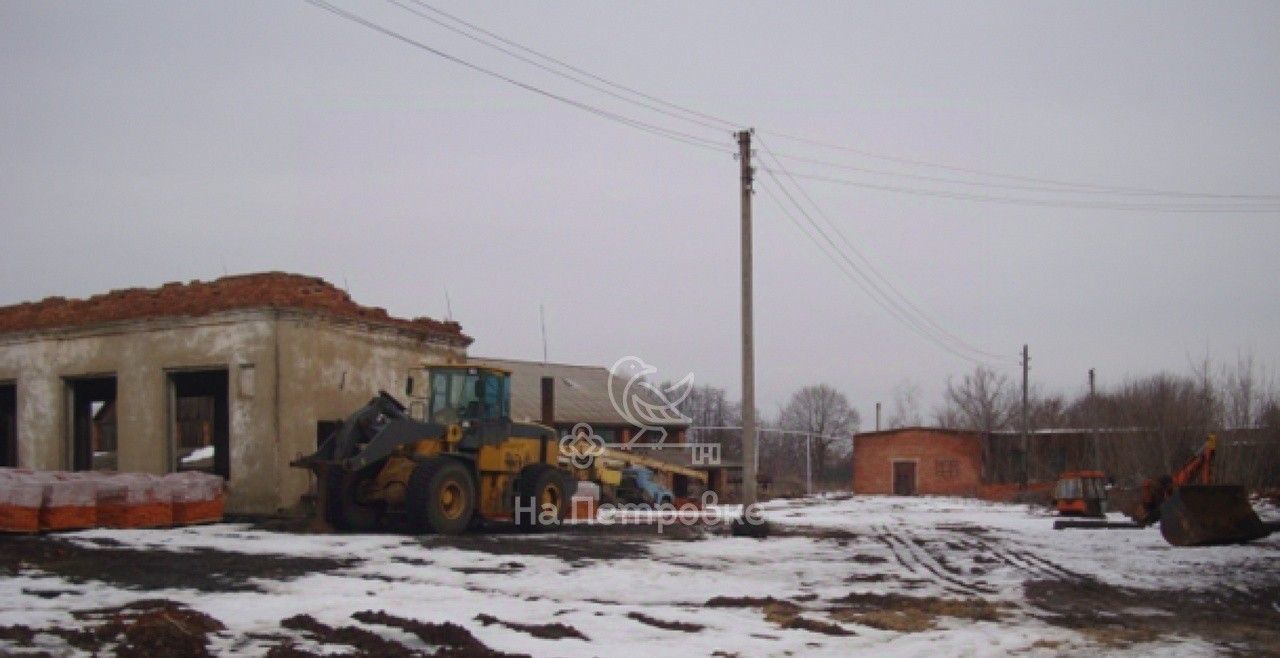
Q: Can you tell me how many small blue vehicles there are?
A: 1